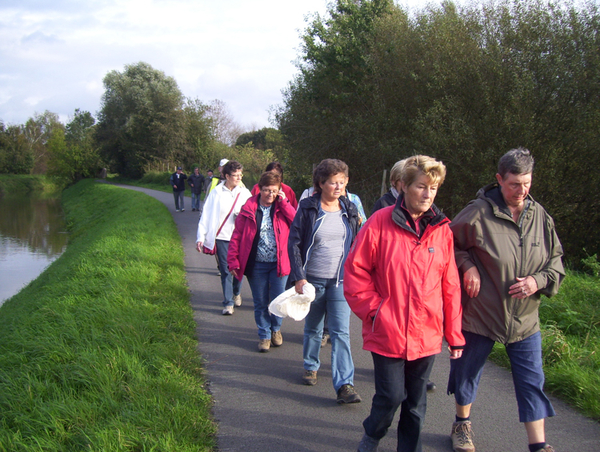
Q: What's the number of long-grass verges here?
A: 2